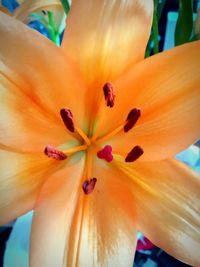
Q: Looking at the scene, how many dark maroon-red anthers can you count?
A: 6